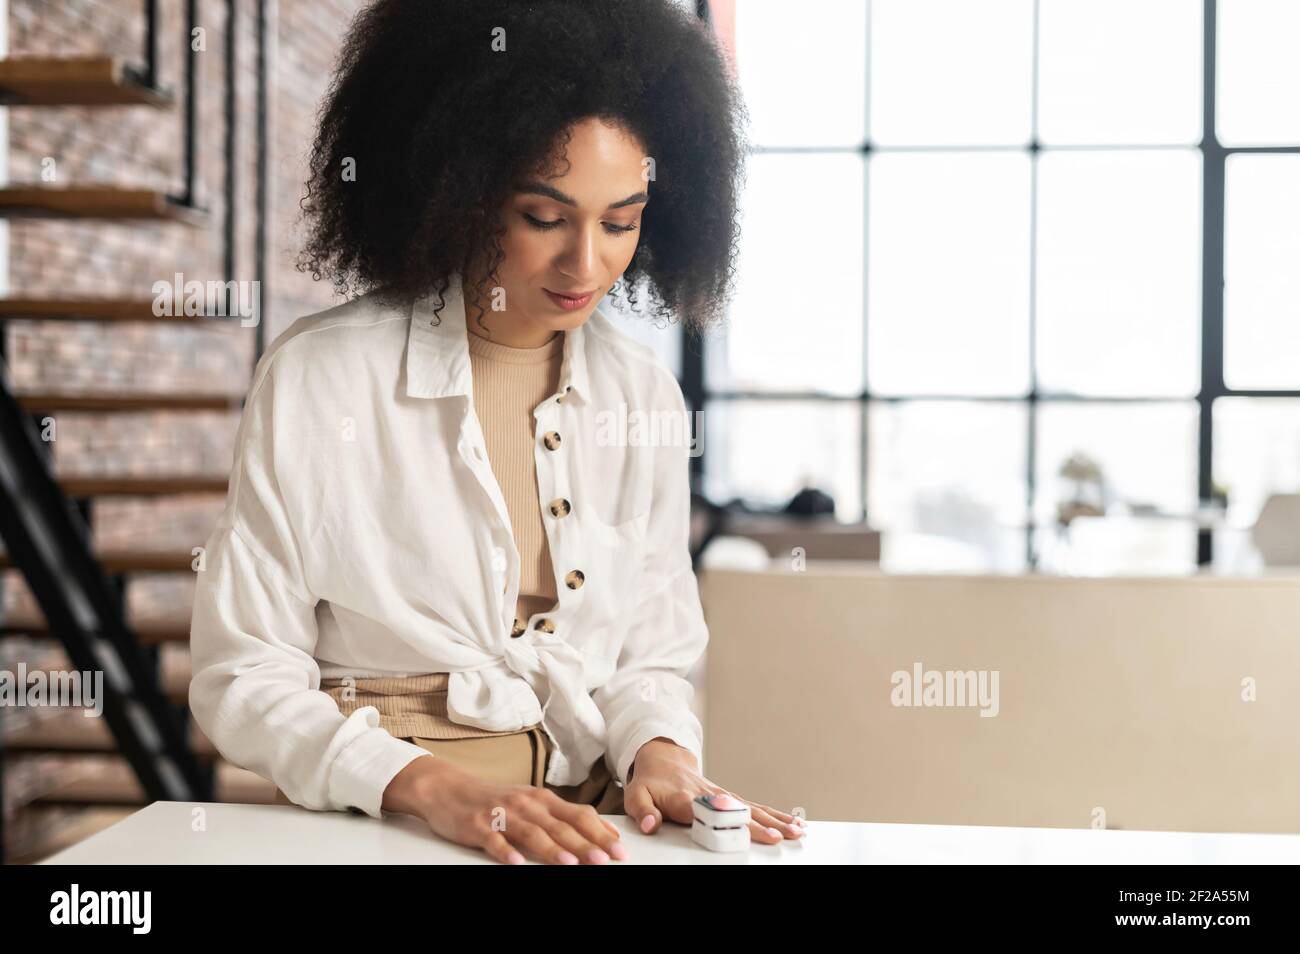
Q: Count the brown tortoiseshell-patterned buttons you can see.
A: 5